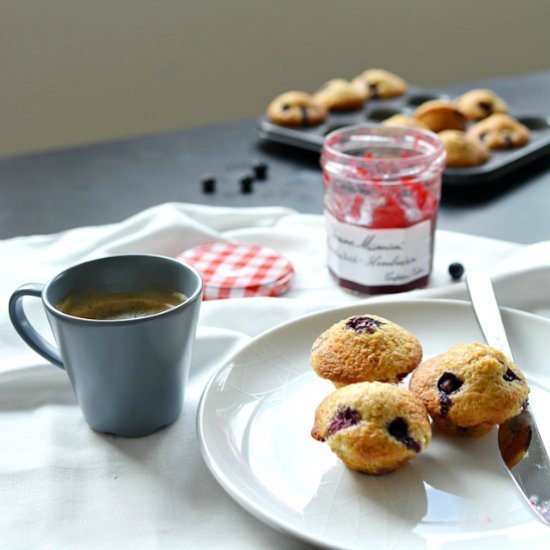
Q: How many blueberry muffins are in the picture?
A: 11